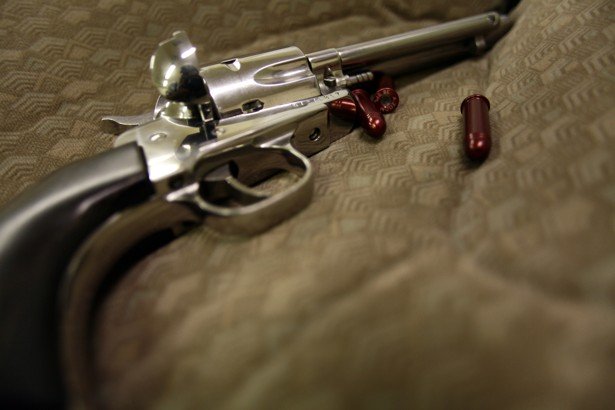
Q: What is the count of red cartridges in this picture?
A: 4